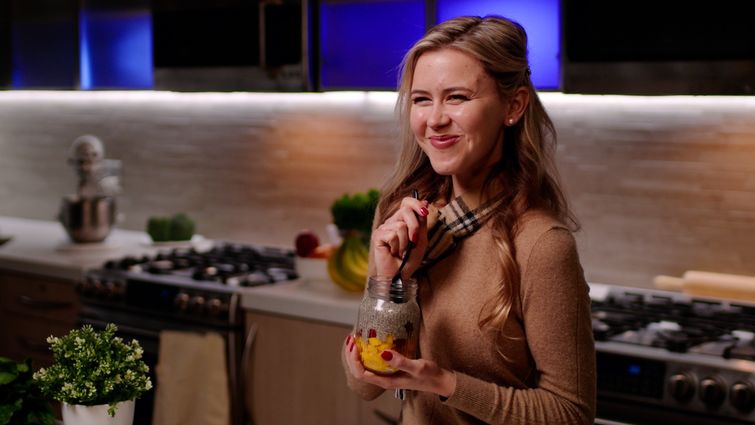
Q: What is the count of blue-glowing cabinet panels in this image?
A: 3